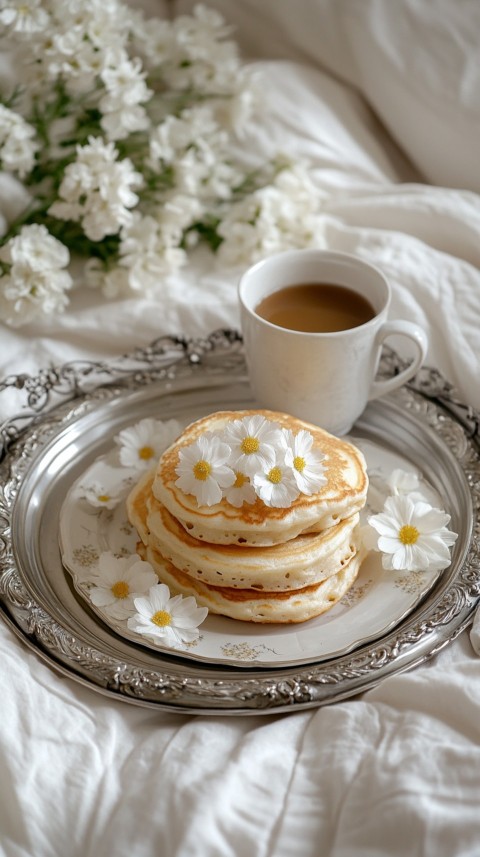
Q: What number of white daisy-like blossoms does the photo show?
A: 10